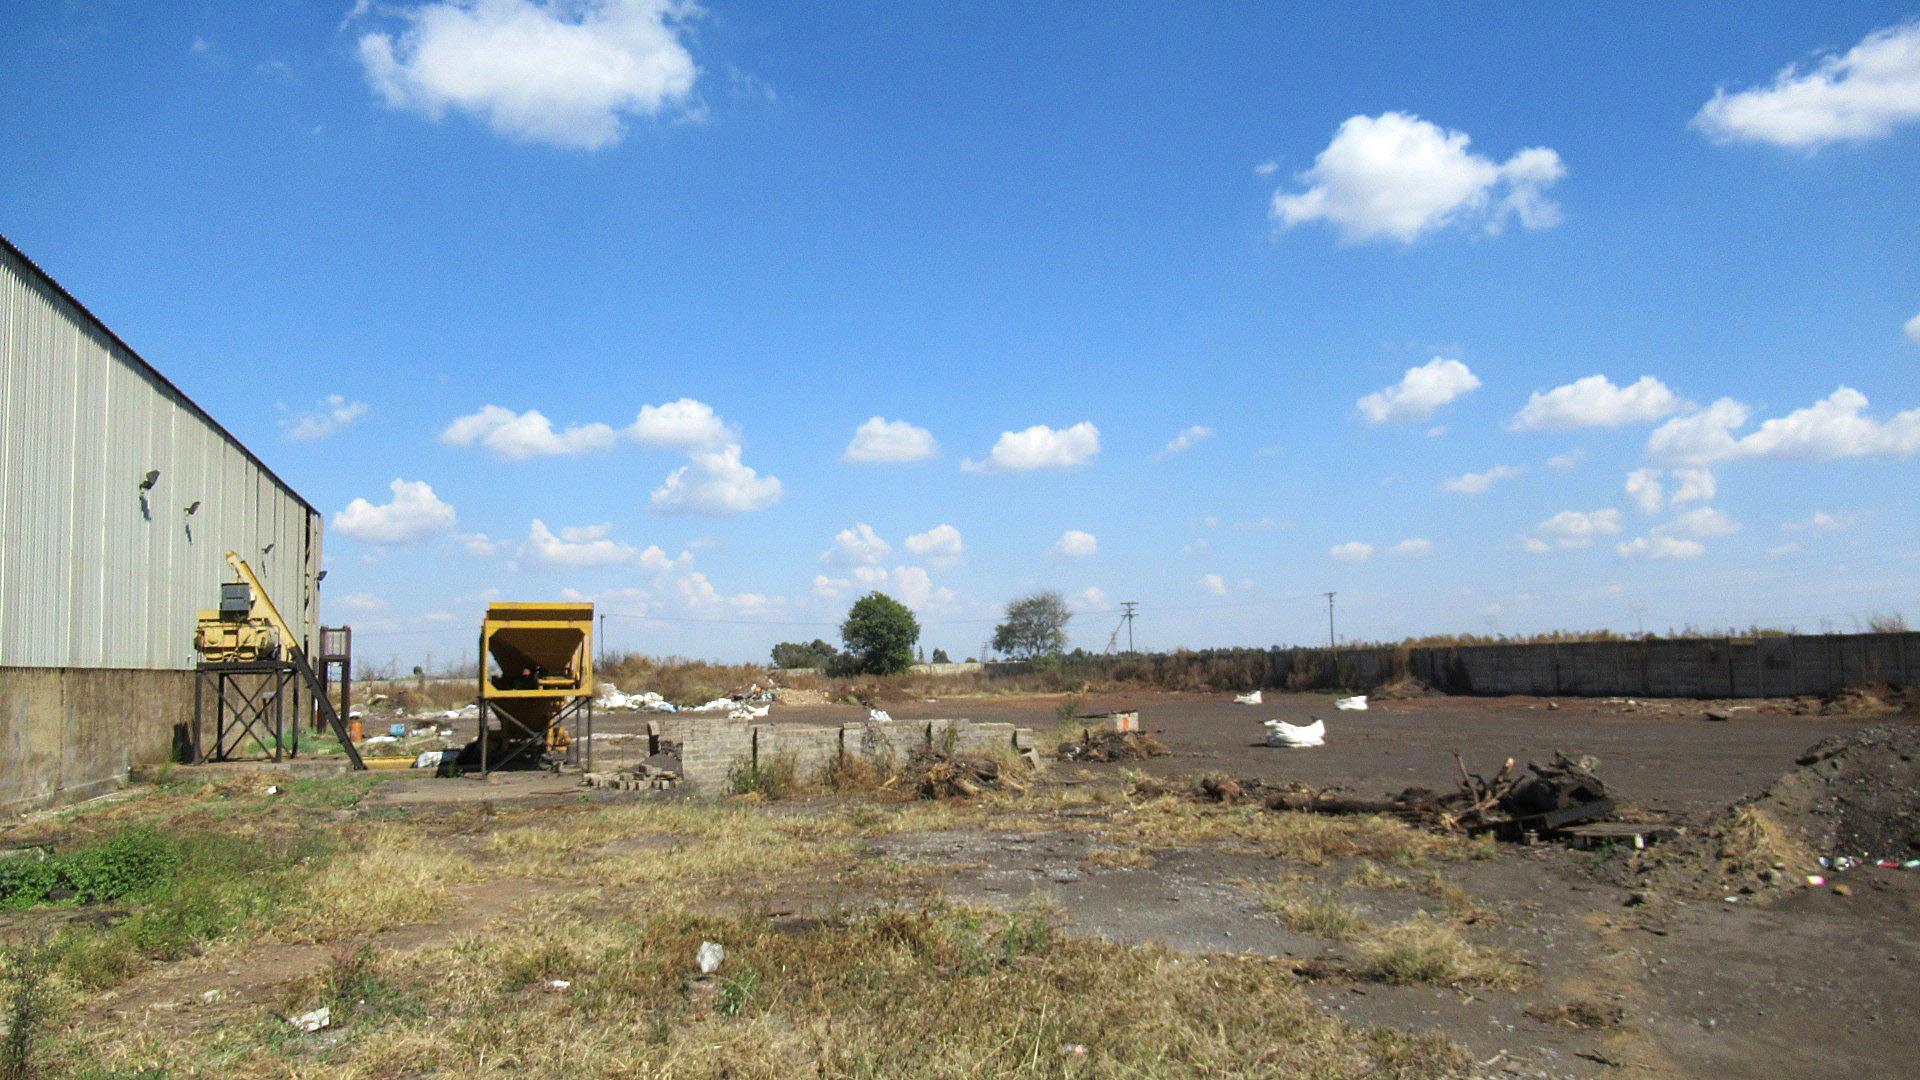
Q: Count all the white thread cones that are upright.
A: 0